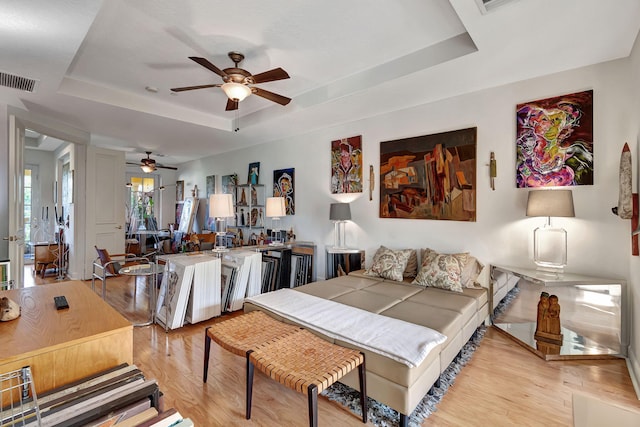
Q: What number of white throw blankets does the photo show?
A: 1